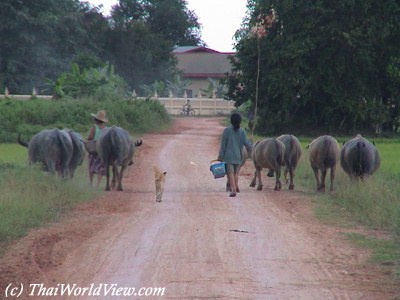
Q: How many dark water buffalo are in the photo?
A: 7